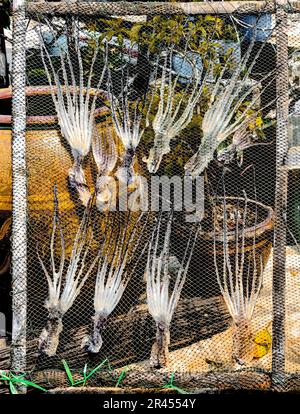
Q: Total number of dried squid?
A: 10